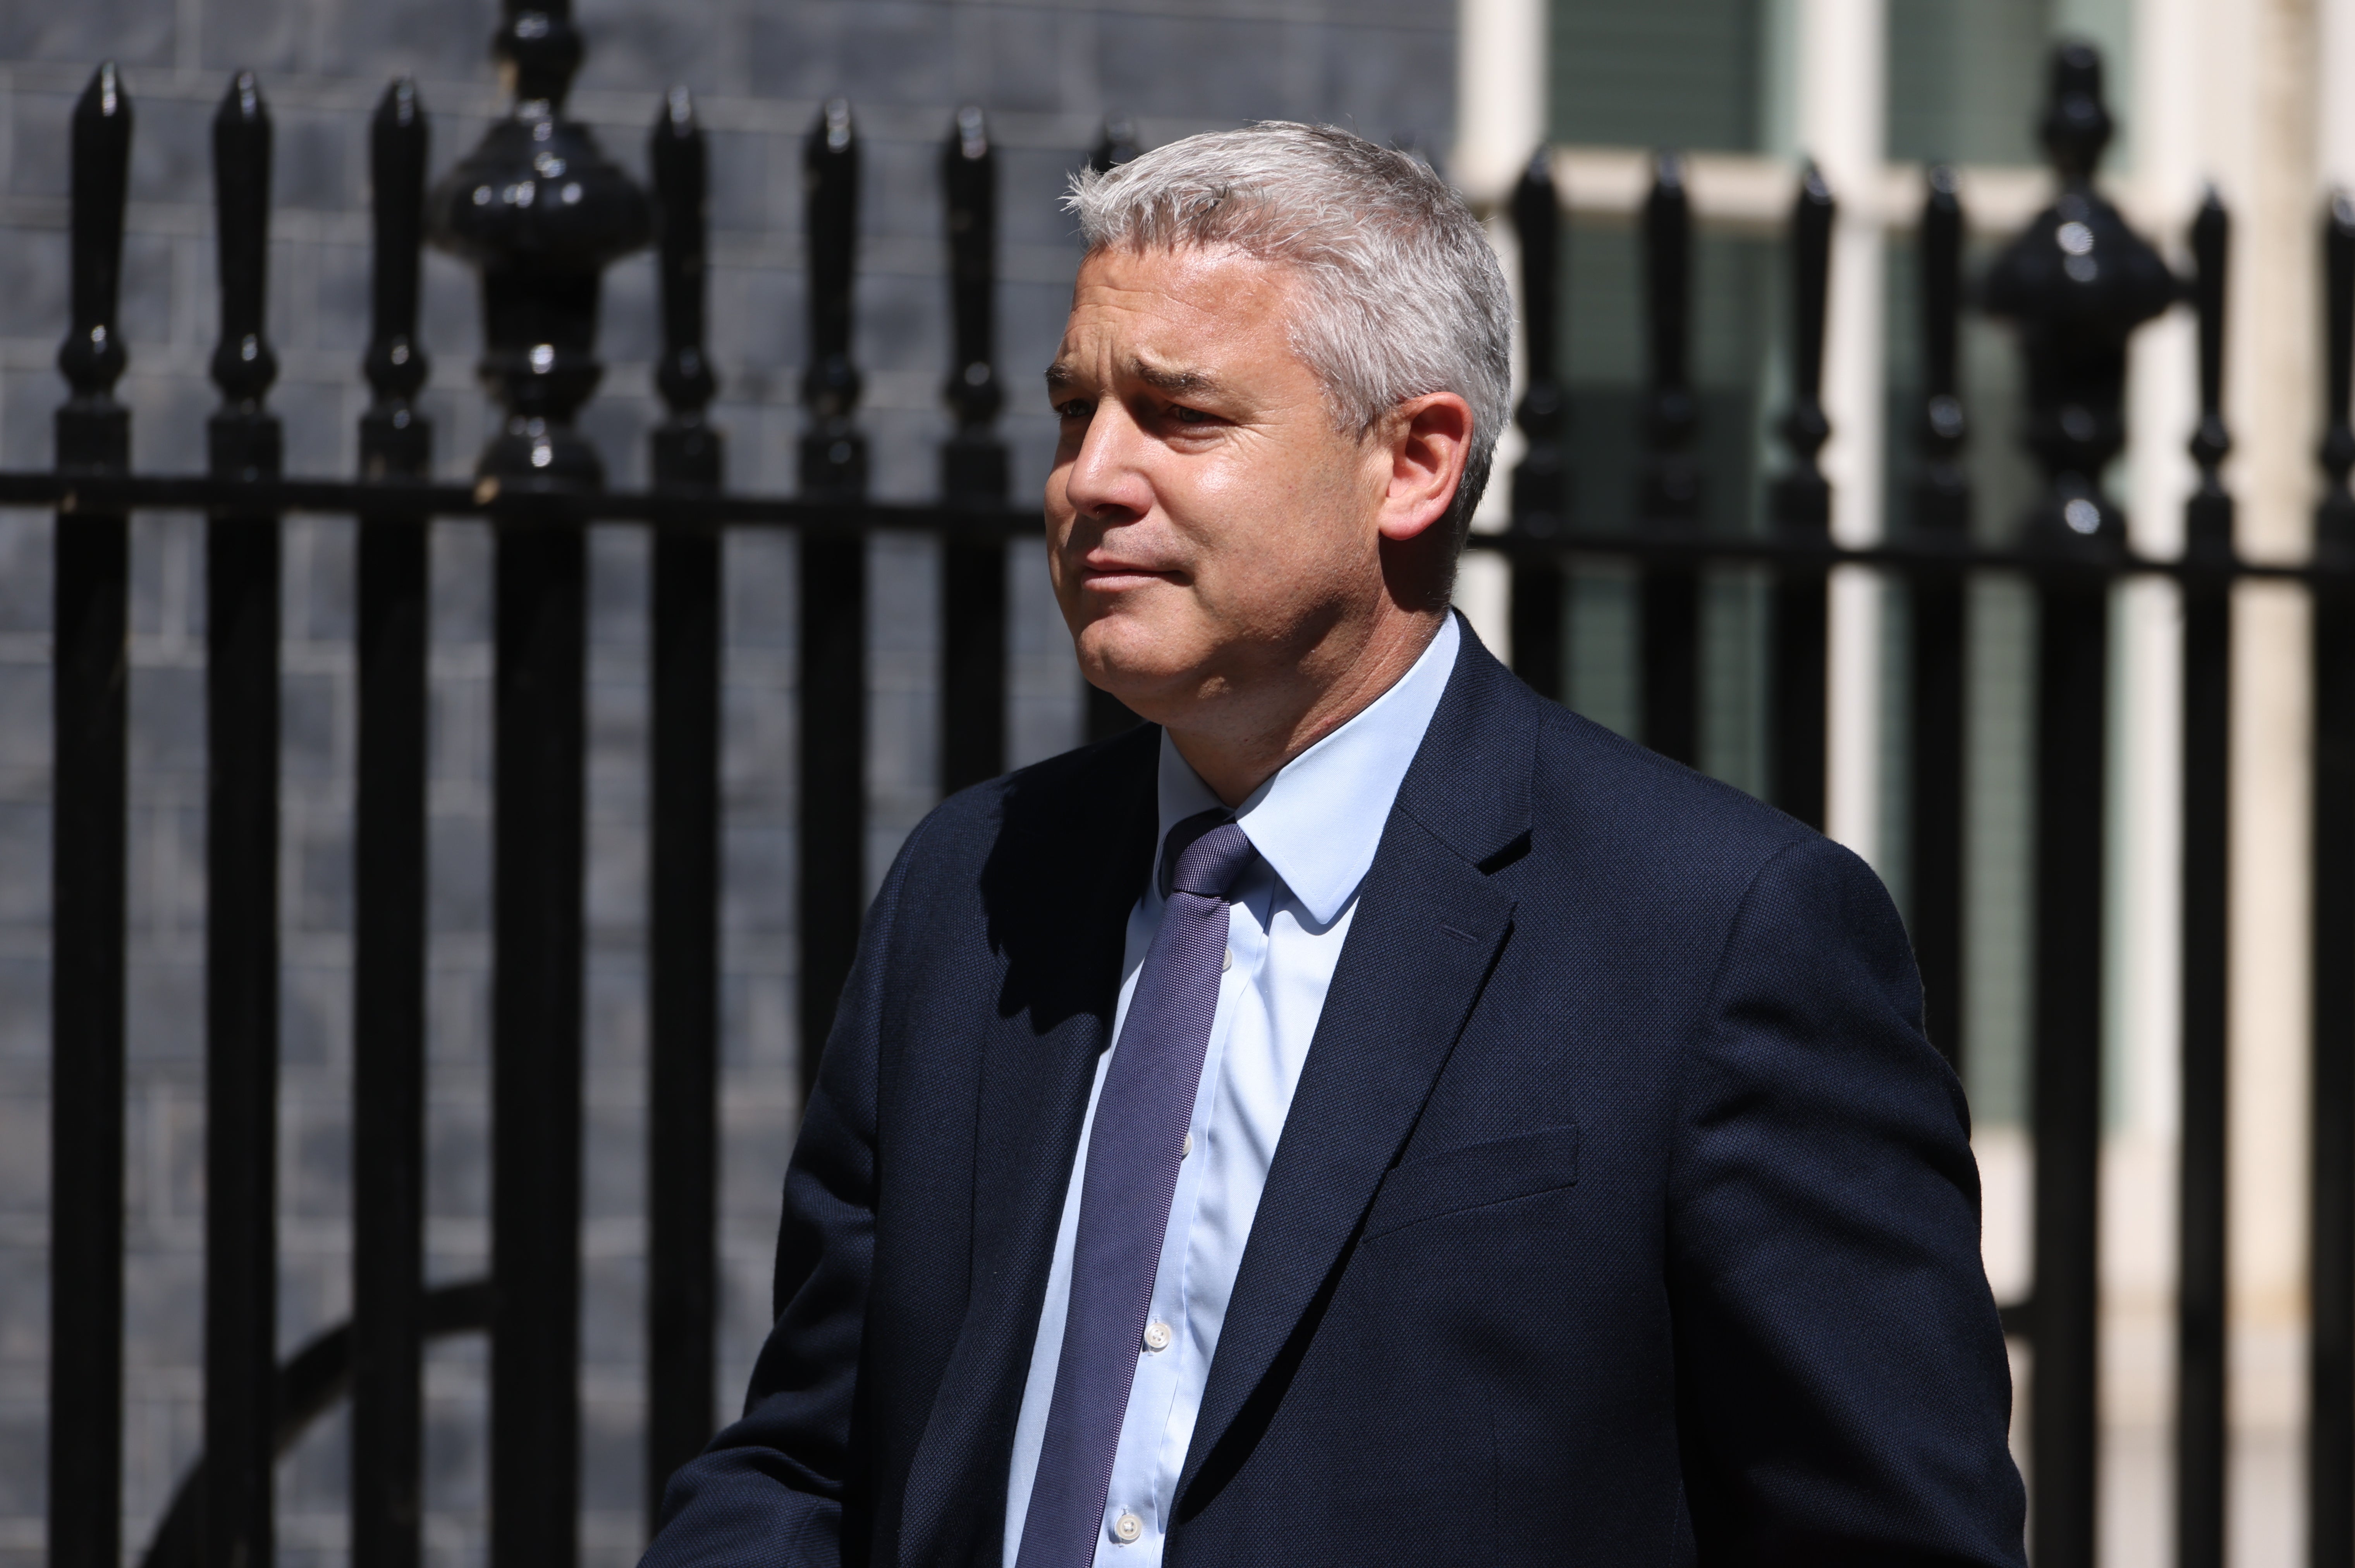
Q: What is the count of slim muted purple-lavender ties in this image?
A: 1